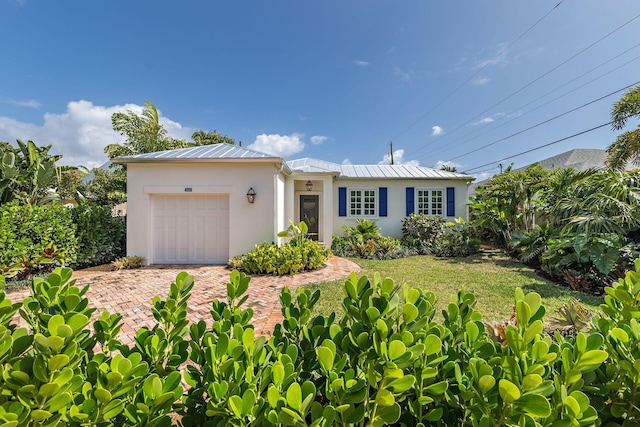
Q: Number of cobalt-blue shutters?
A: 4